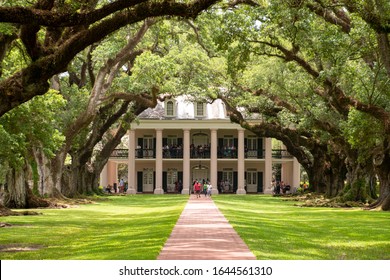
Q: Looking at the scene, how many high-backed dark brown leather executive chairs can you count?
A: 0